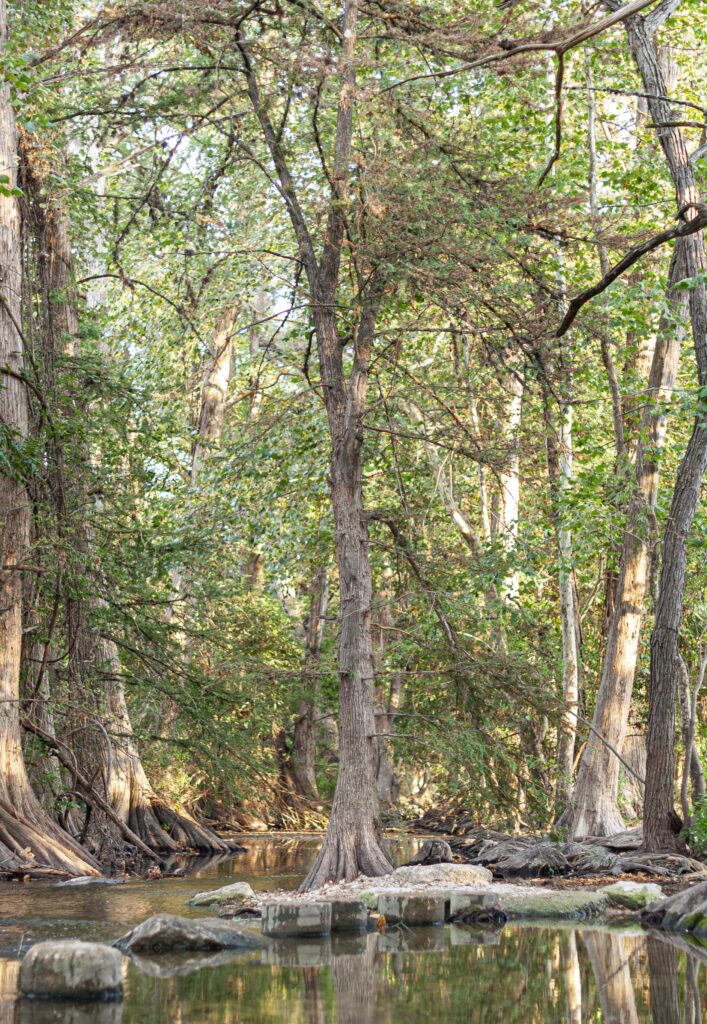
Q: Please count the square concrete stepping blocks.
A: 4